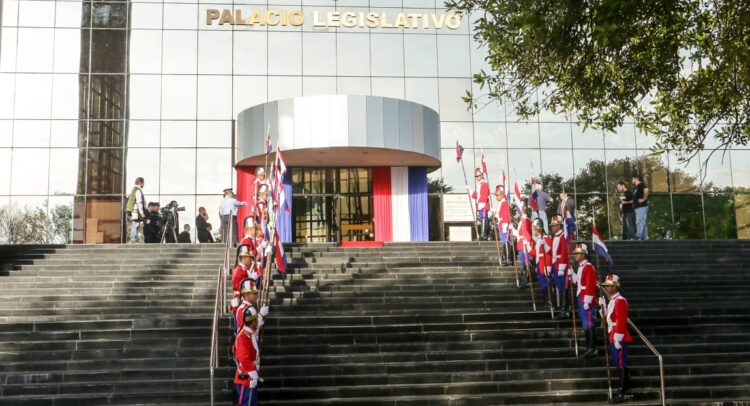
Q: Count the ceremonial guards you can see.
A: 14